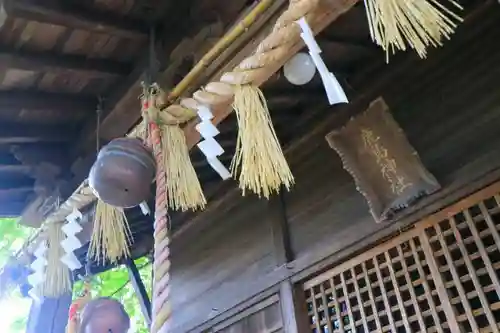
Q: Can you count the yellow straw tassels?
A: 5